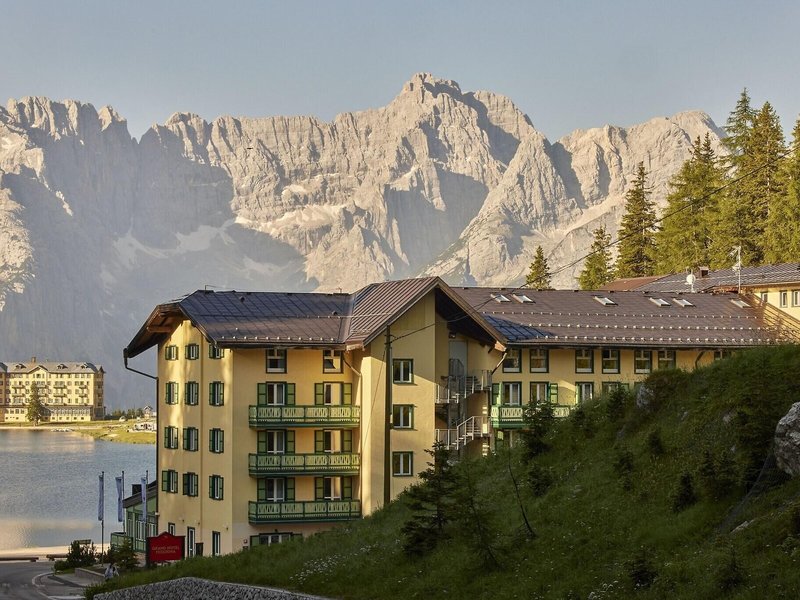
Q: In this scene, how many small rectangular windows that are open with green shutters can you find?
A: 12